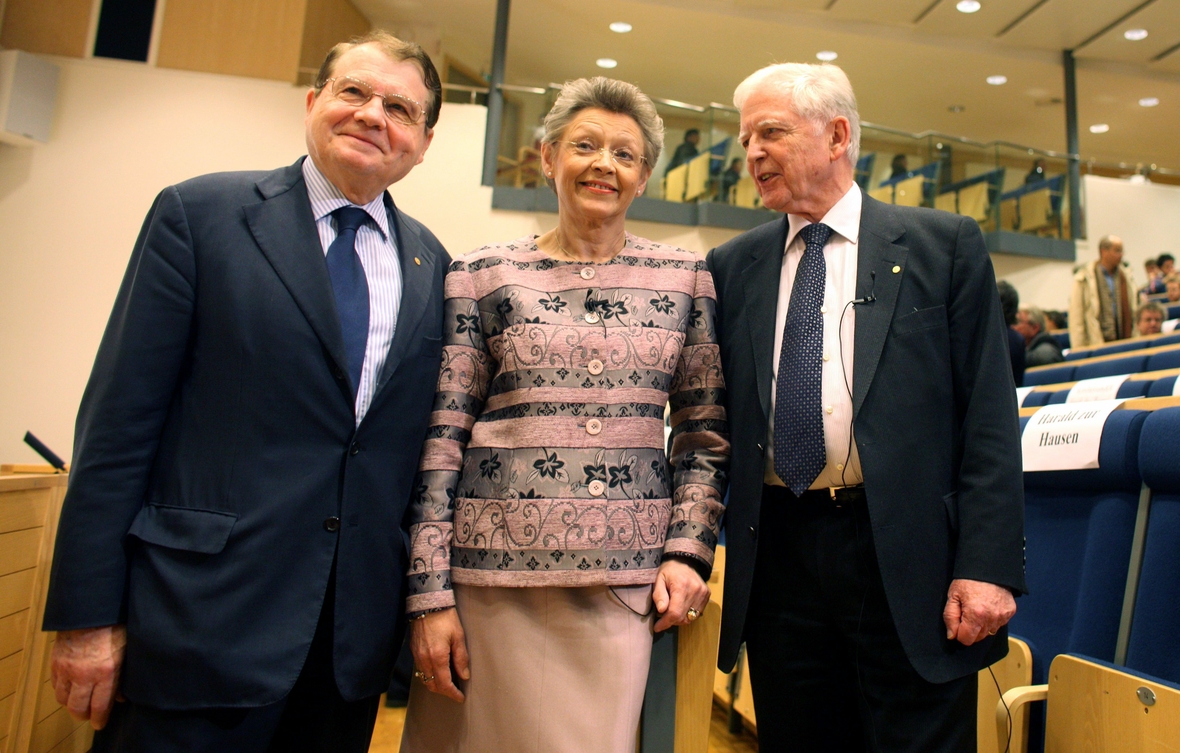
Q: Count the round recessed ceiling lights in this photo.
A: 8